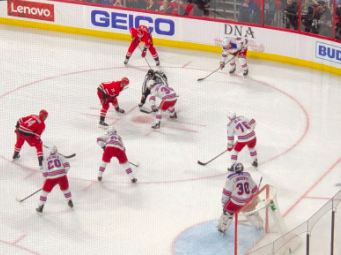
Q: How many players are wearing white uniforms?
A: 6